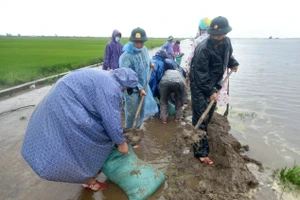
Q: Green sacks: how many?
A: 3